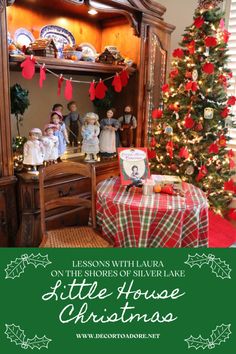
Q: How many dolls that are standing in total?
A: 8